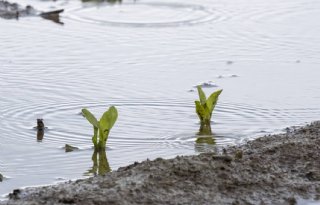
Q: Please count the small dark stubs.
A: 1